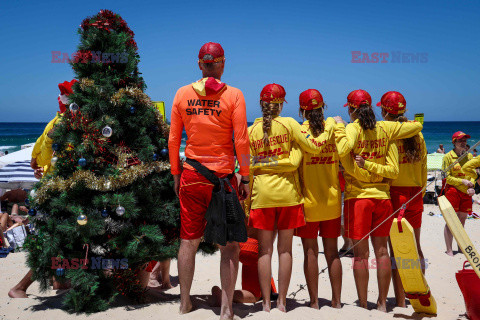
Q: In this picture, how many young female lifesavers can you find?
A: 4